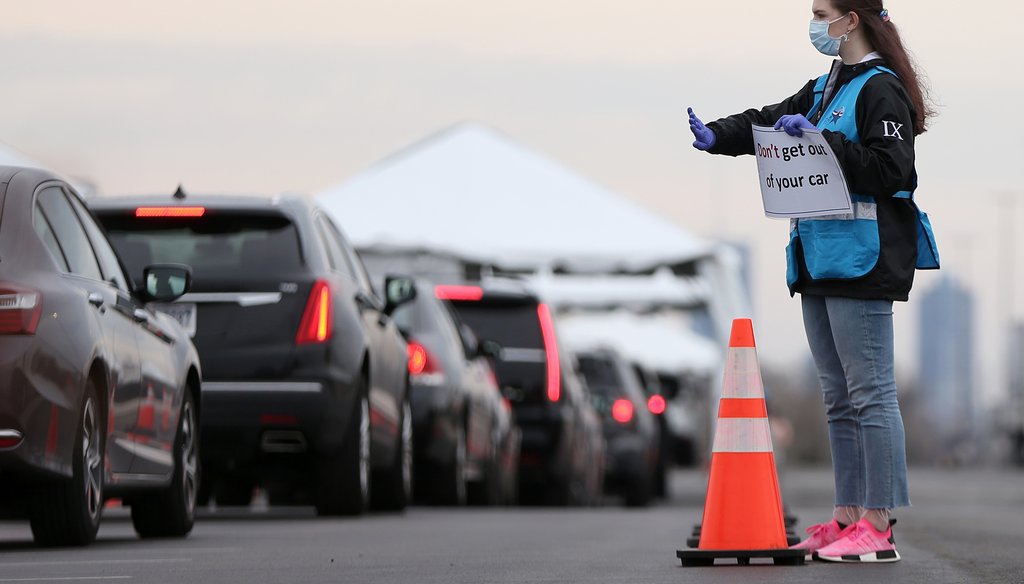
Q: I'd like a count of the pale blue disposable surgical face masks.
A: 1